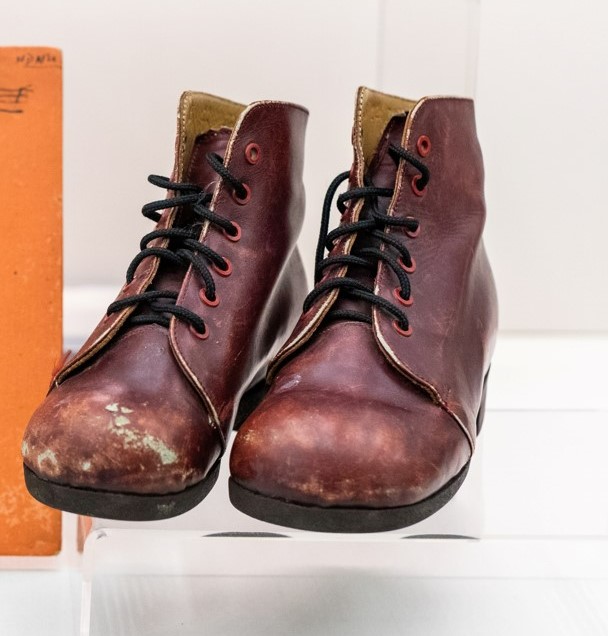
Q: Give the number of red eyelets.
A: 12